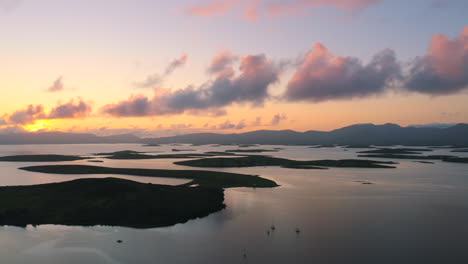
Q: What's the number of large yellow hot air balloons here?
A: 0